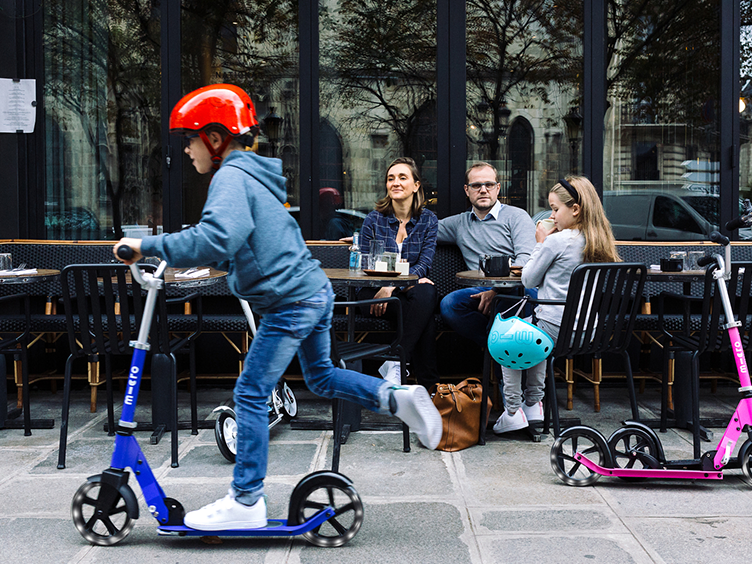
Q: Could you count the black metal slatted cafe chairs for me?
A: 5